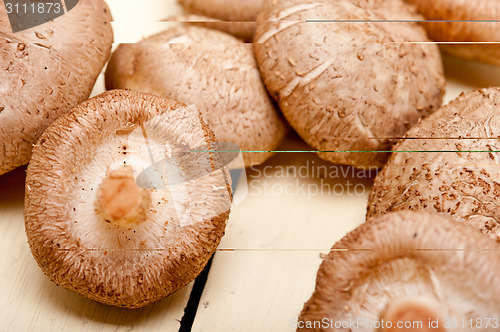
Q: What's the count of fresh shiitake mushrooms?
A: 8